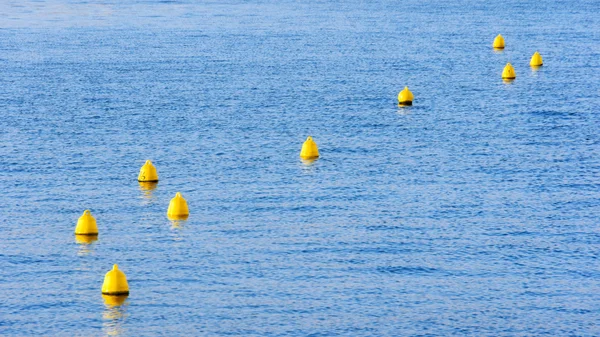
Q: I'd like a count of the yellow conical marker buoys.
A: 9